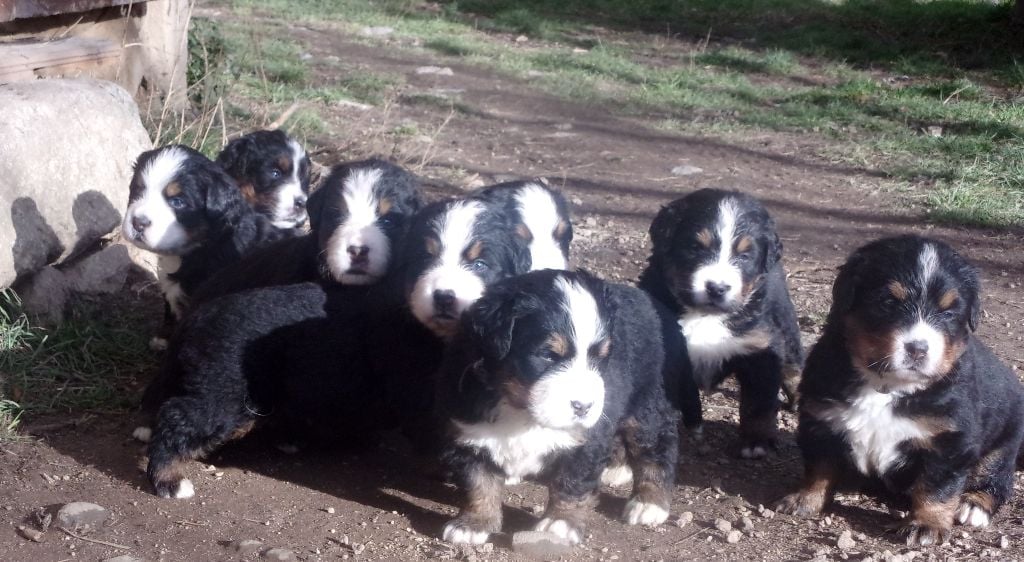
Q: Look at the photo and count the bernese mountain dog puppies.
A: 8